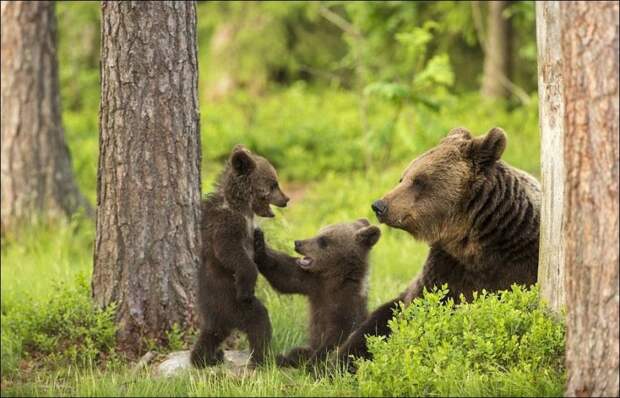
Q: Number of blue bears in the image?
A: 0